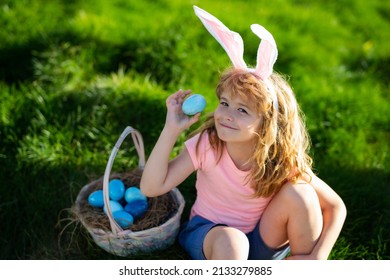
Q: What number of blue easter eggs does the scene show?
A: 7